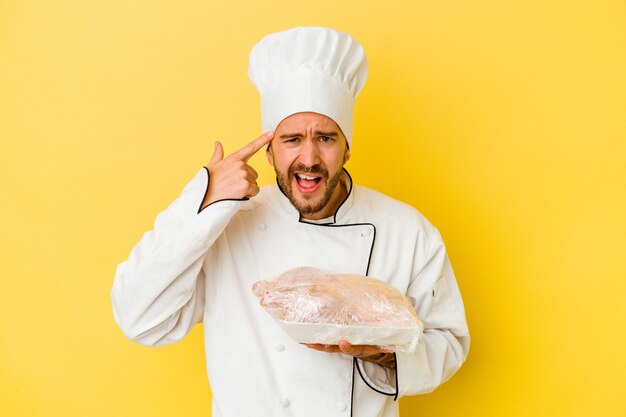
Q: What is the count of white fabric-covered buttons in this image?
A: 5